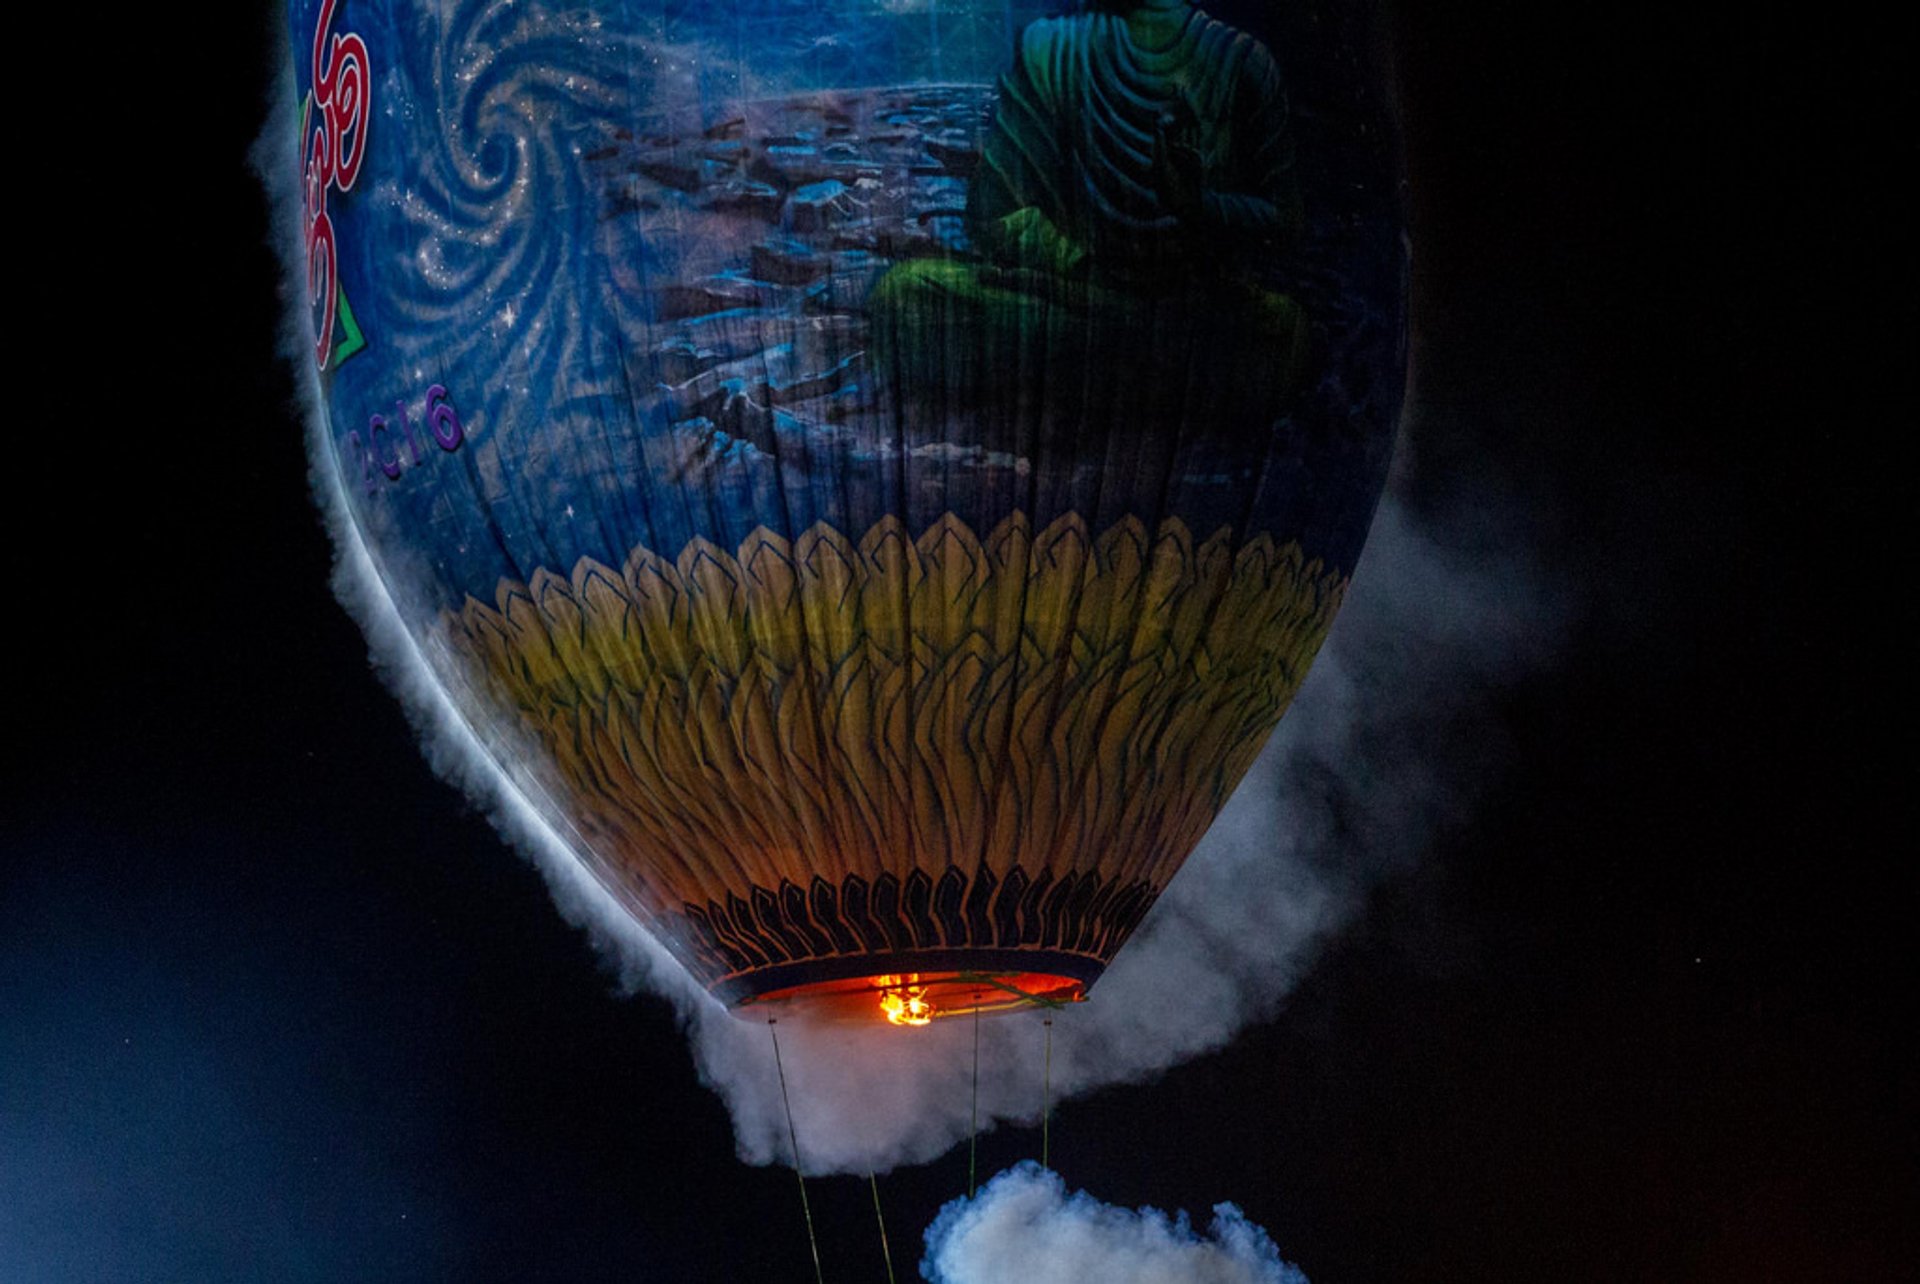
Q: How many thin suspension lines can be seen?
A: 4